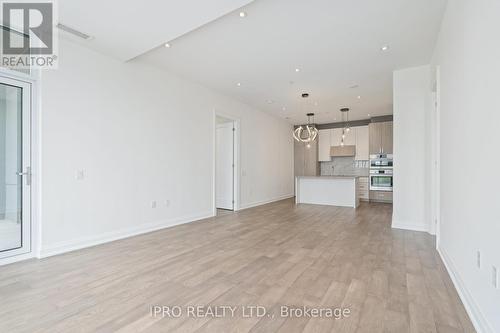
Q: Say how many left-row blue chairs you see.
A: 0